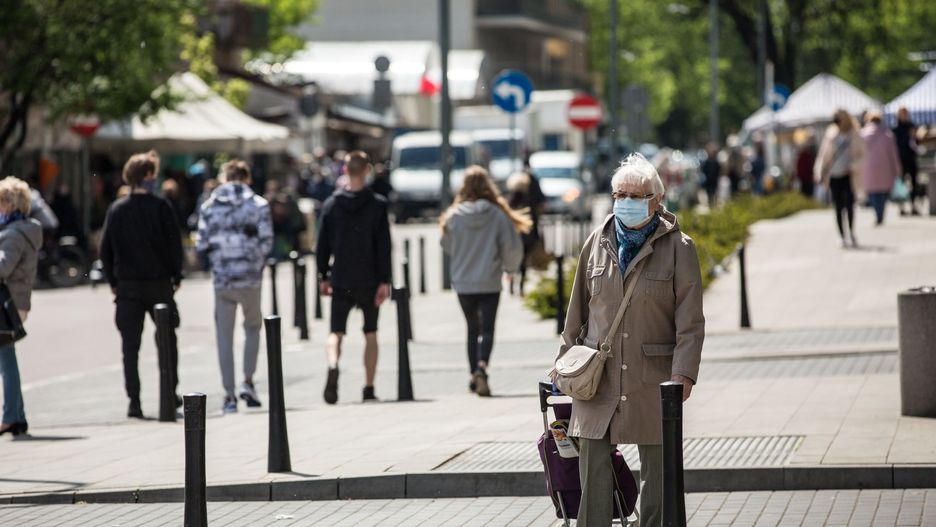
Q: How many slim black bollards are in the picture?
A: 14